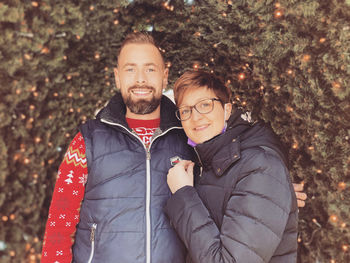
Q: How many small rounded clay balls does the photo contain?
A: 0